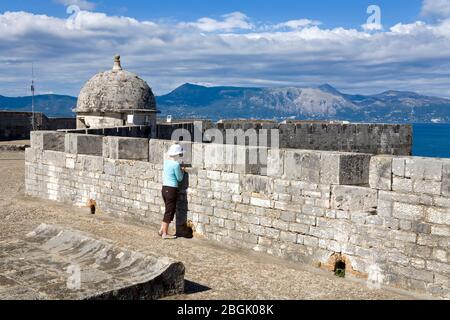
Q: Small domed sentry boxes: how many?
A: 1